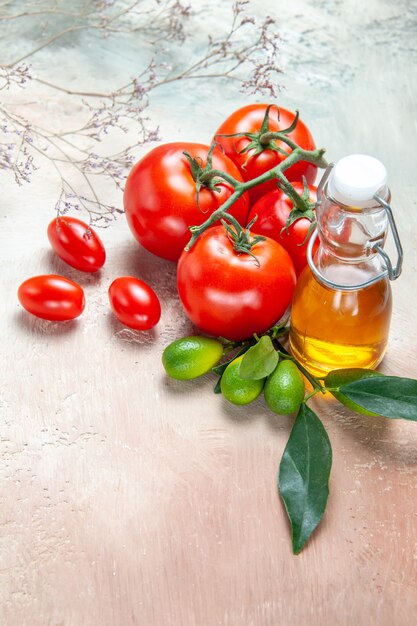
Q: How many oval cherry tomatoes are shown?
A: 3